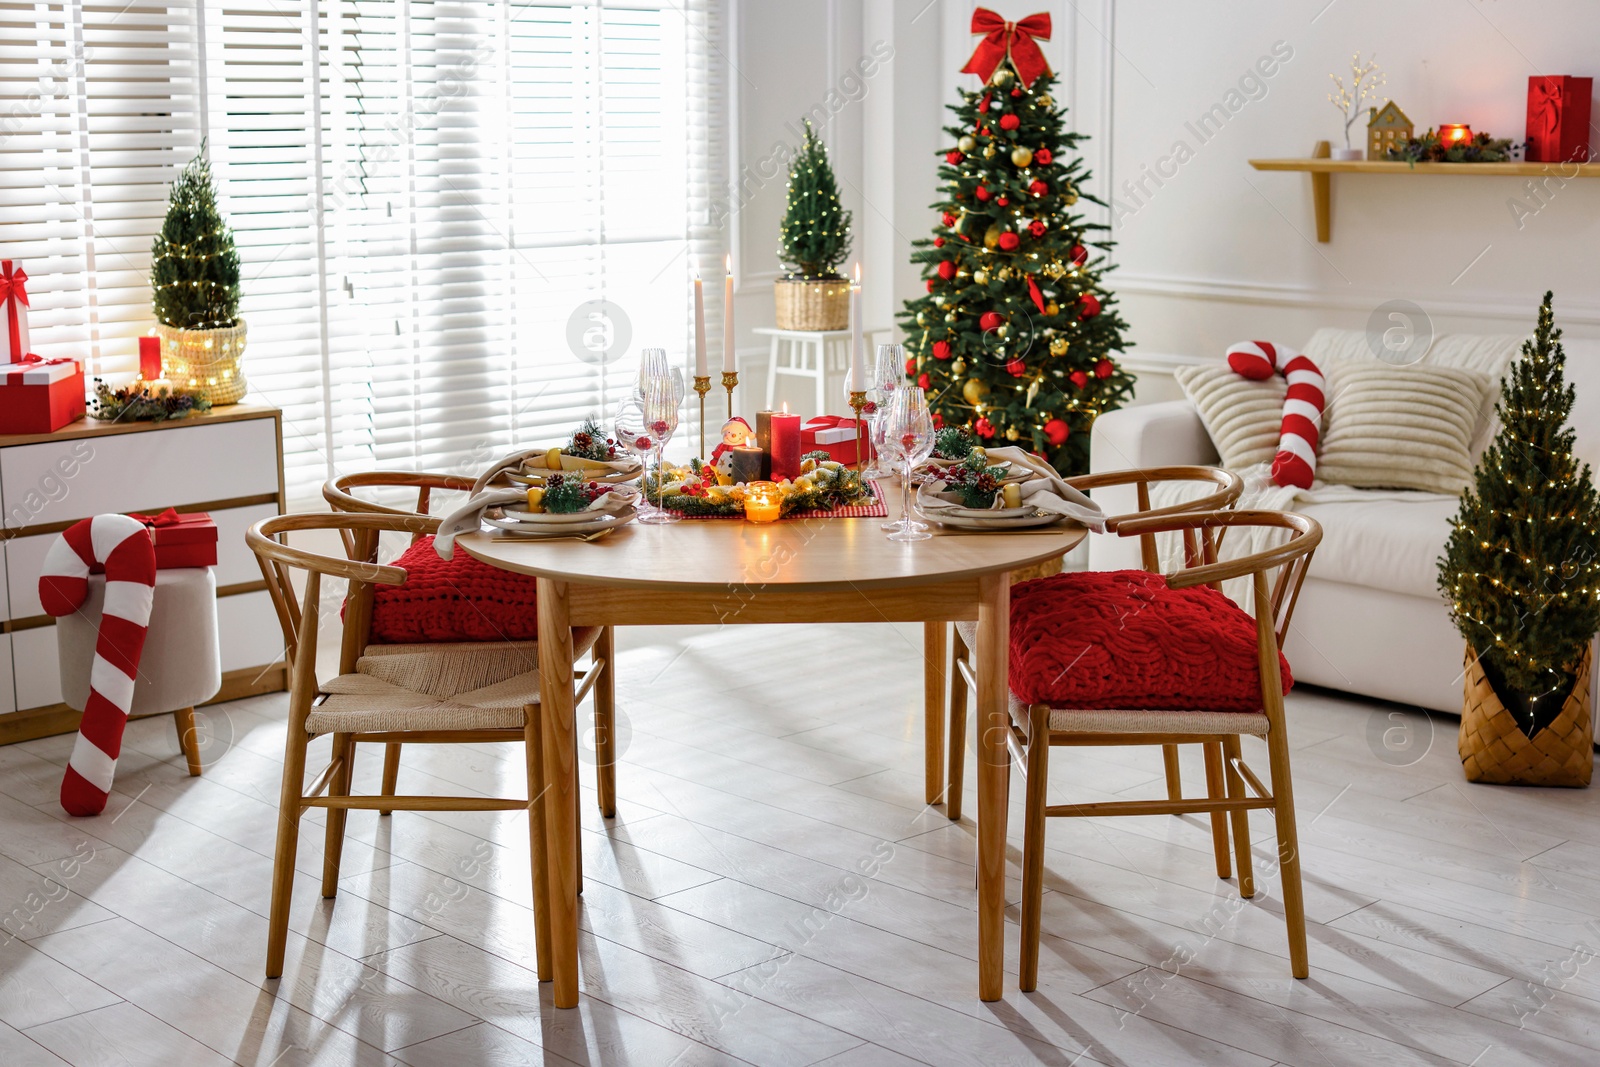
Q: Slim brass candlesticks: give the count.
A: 3